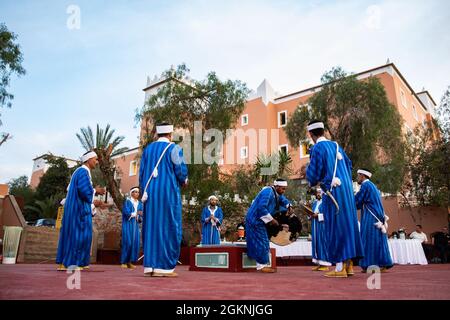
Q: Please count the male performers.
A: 8